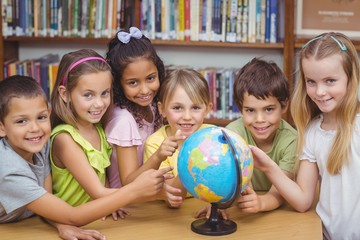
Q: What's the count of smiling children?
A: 6